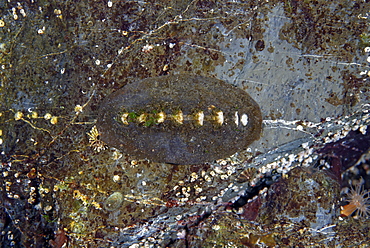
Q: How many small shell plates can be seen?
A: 8